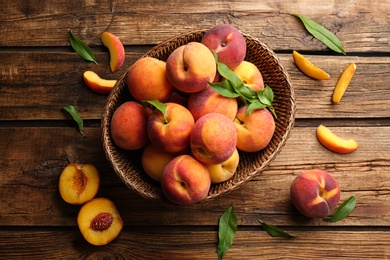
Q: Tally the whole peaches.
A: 13